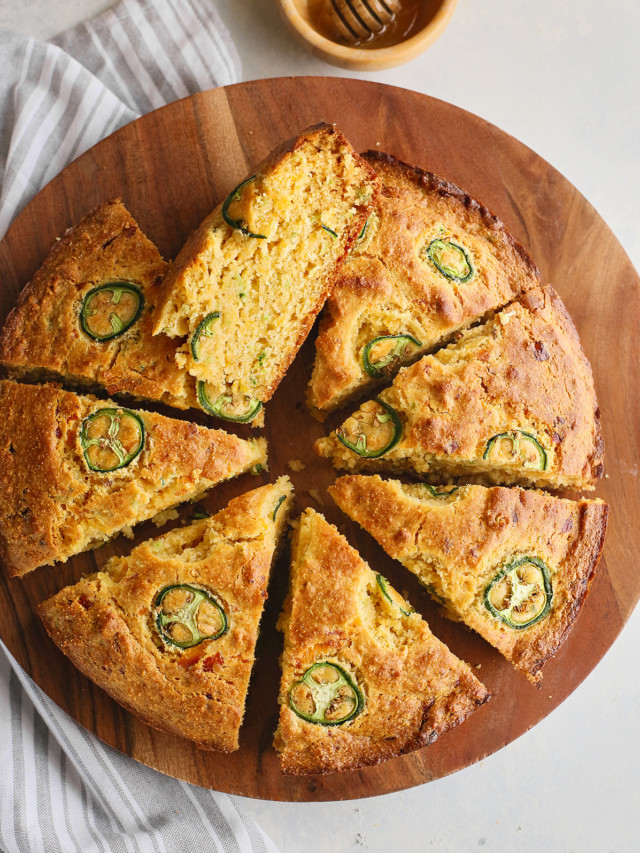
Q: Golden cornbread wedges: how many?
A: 8